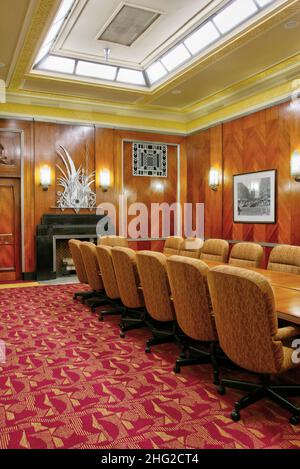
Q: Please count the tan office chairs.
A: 13